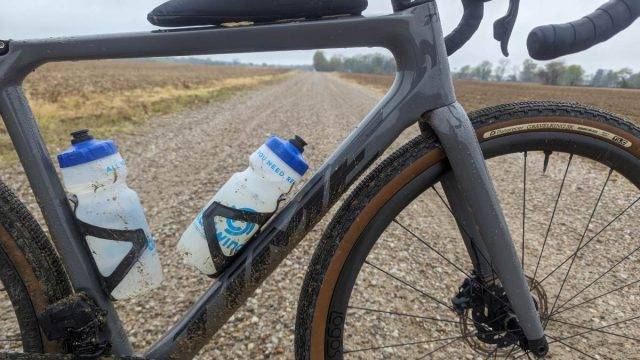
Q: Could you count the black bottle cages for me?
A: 2